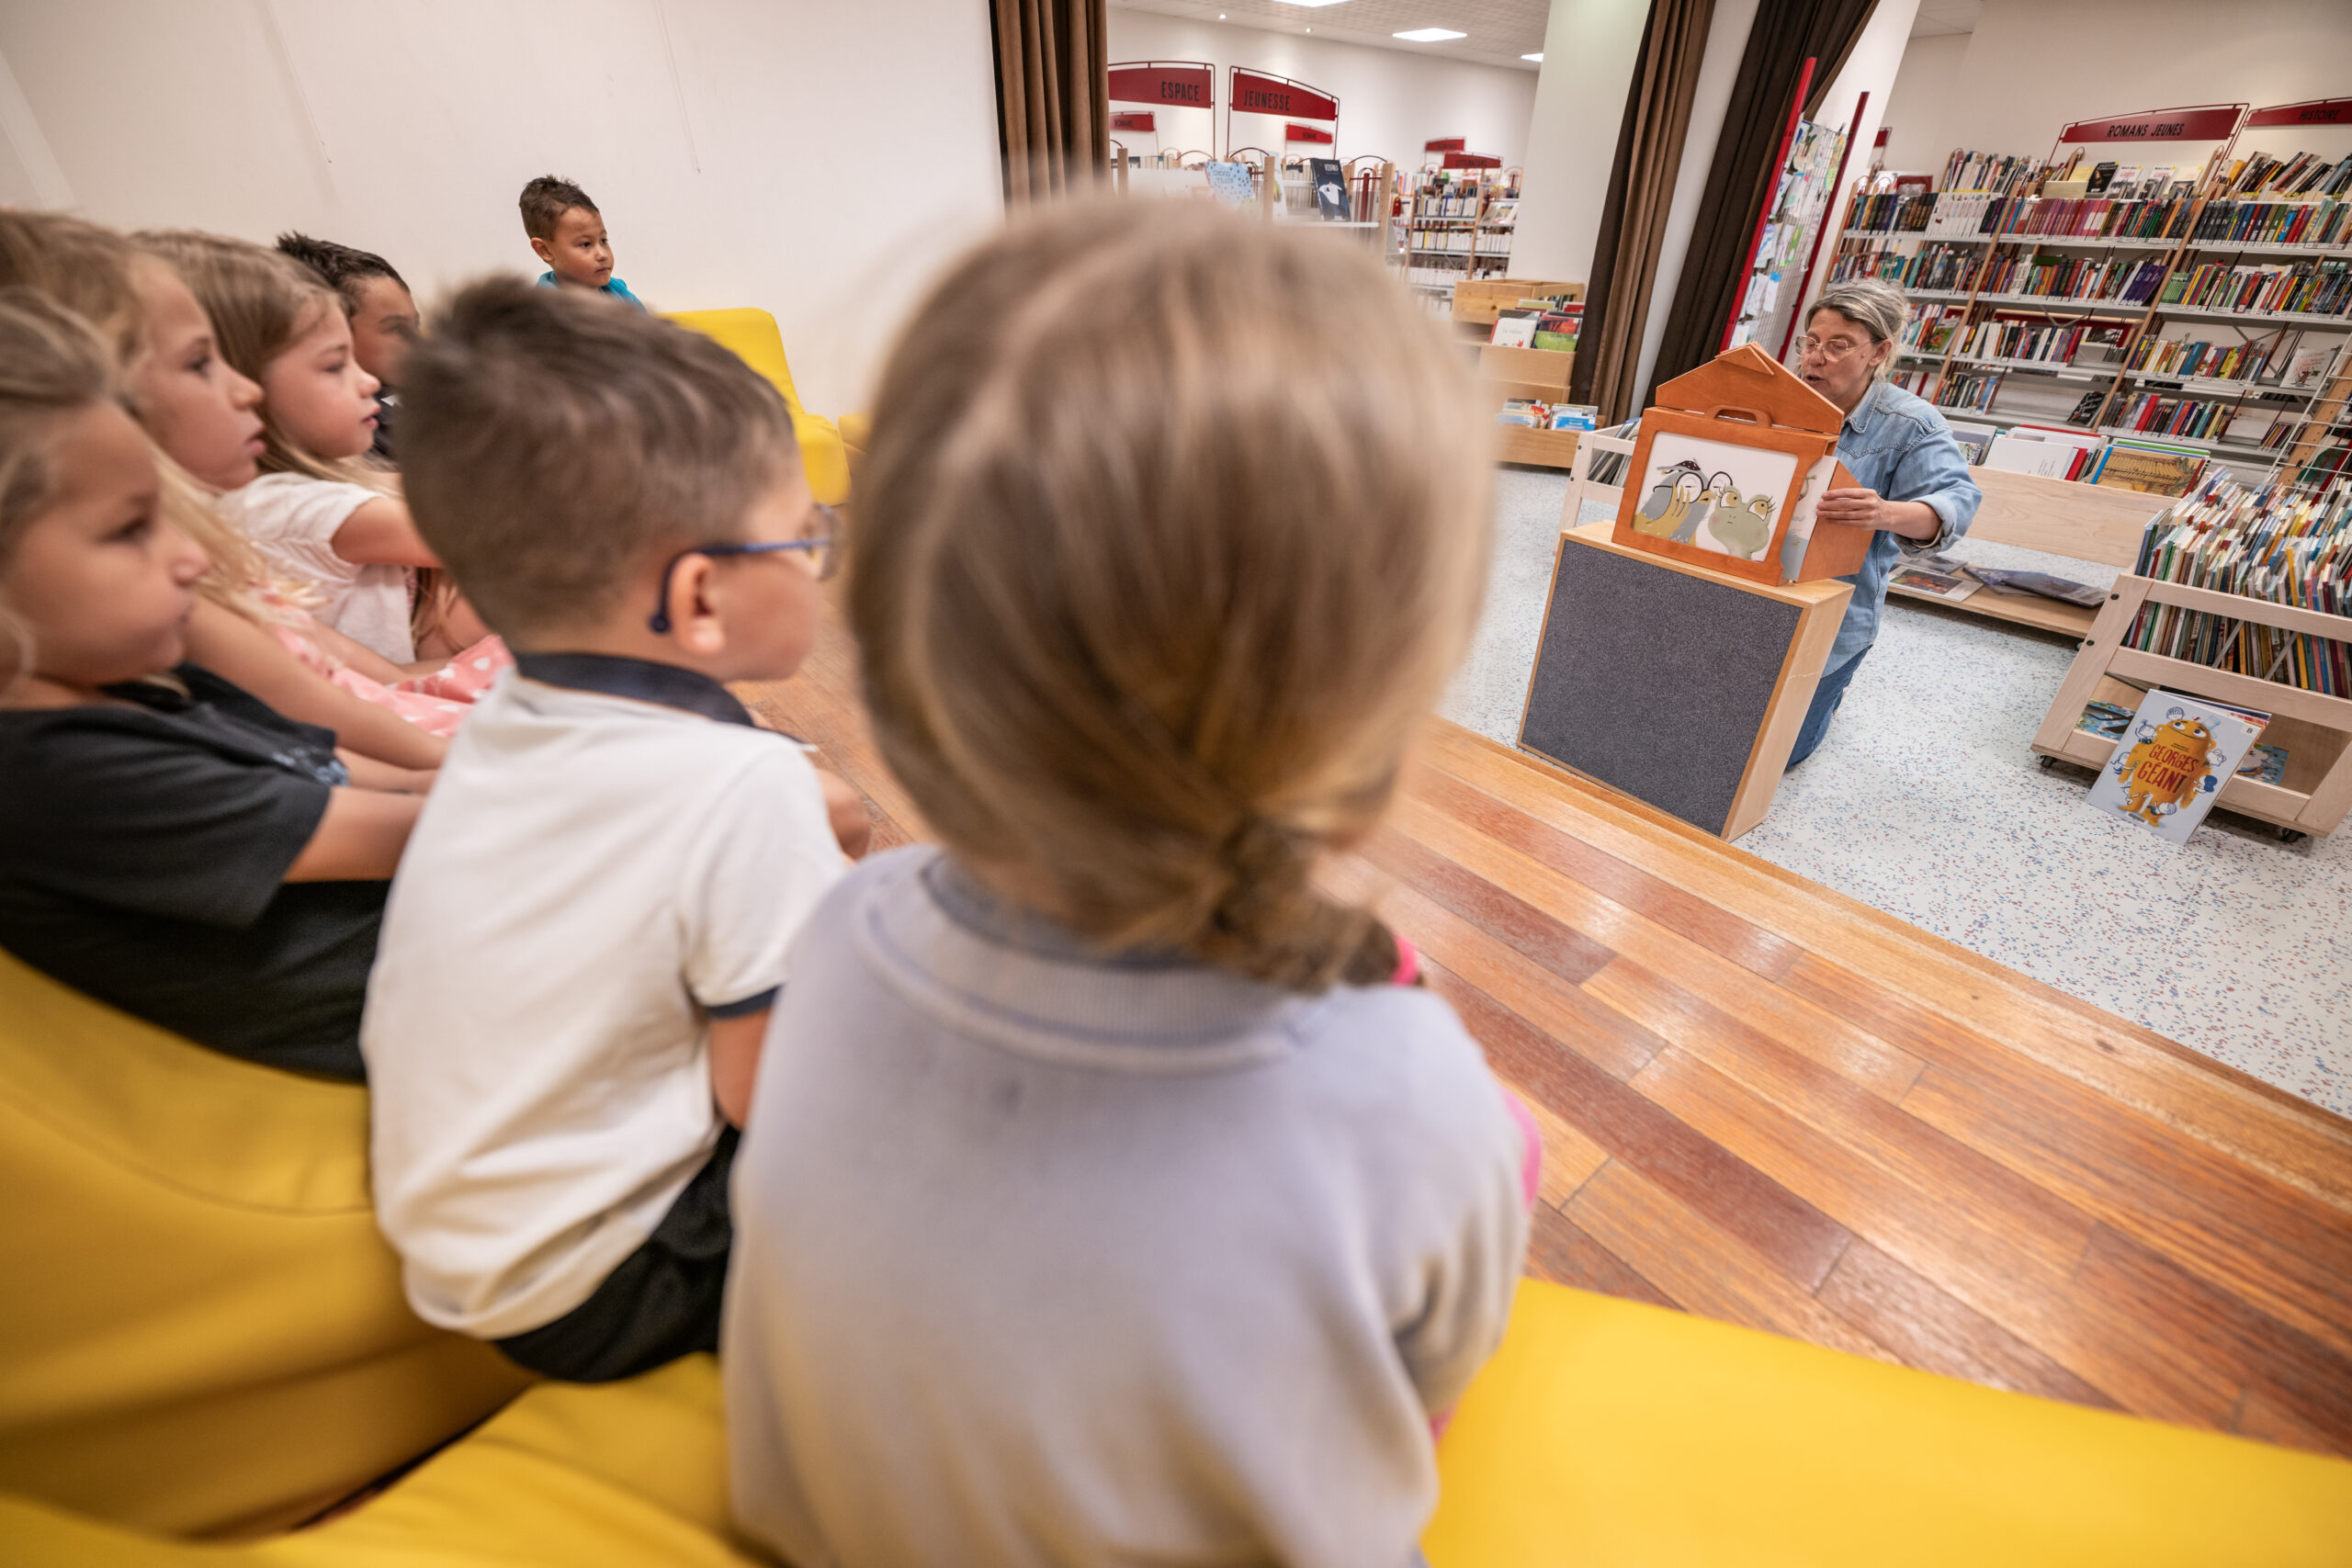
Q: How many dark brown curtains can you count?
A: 3